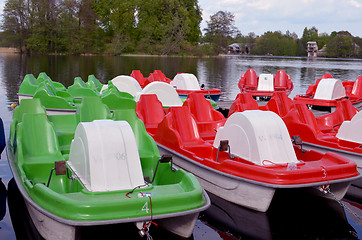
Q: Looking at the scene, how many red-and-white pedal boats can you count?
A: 5